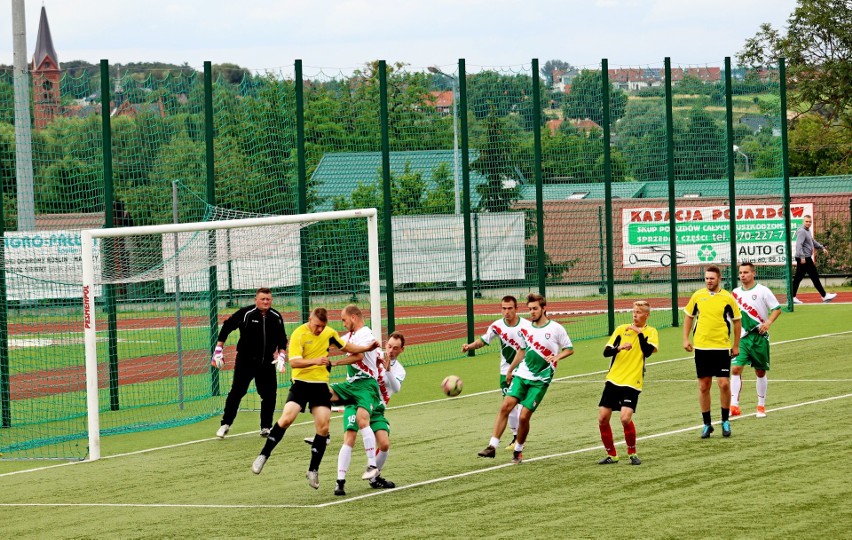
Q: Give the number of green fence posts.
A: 11